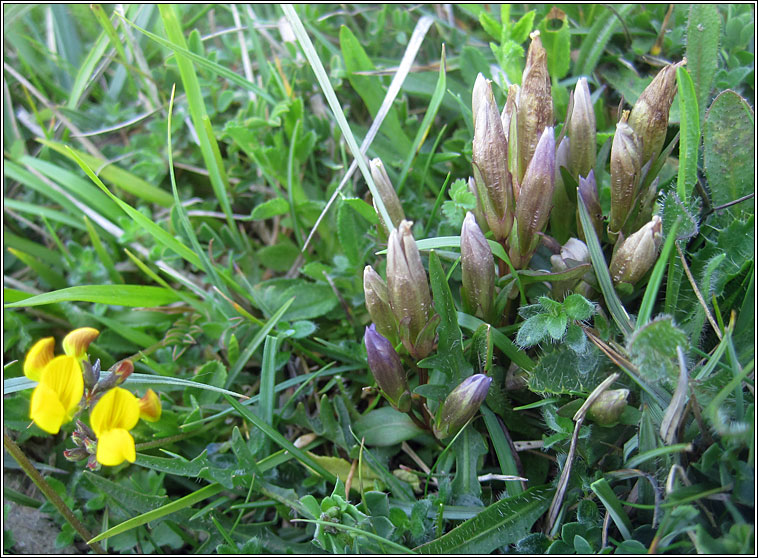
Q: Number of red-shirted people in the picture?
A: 0